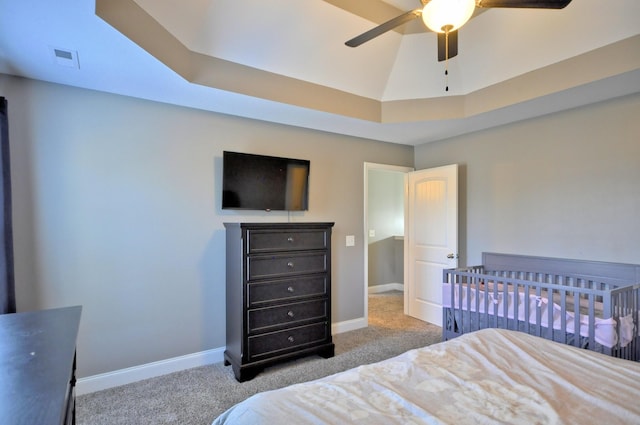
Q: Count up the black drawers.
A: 5